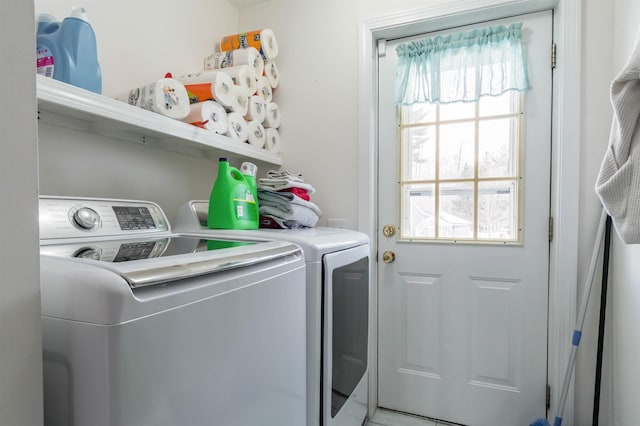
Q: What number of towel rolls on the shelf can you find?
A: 14